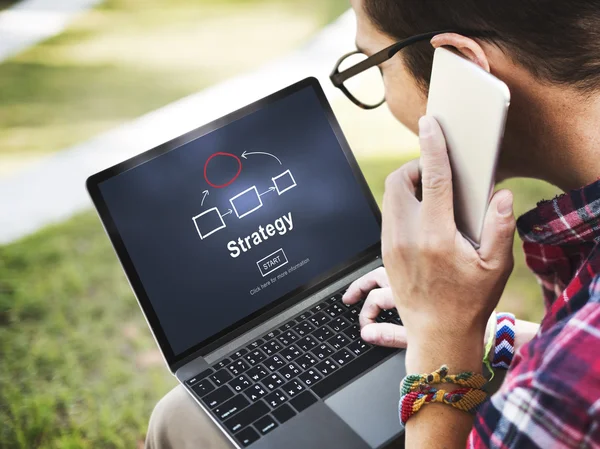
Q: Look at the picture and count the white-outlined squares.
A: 3